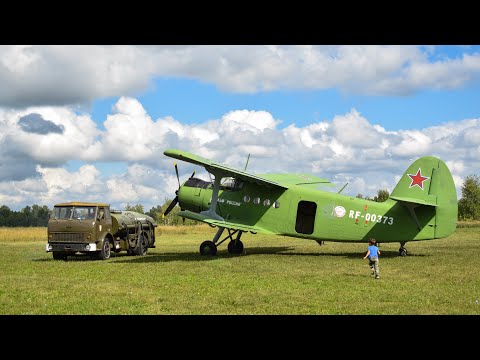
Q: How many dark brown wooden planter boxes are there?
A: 0